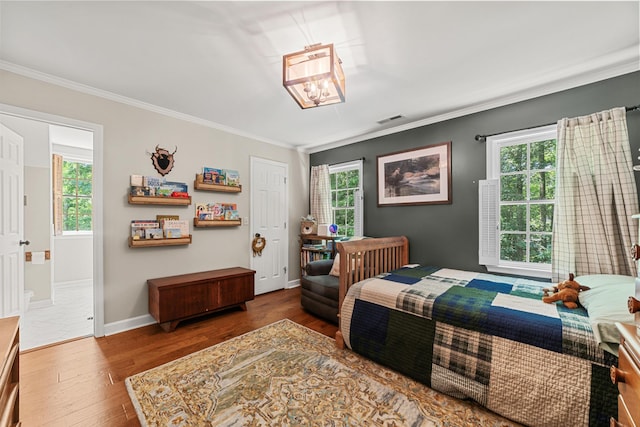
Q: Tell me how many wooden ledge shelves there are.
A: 4